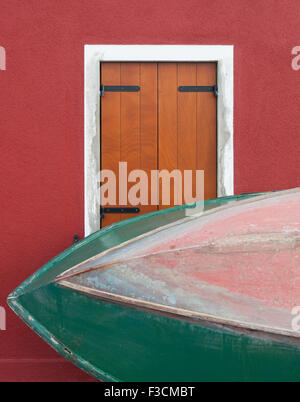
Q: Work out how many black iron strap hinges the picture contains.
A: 3